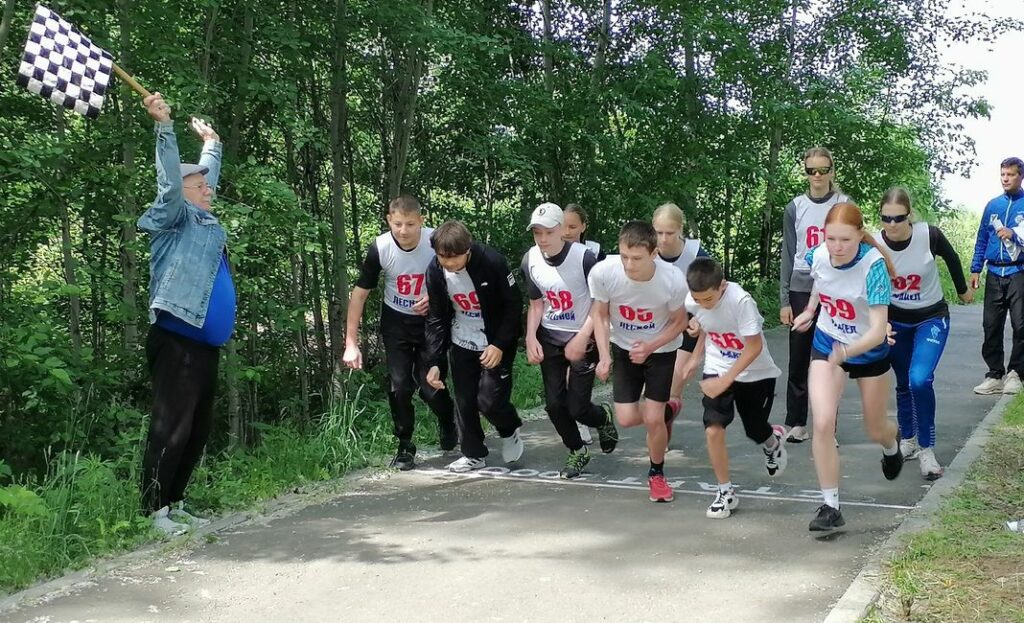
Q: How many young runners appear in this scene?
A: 10